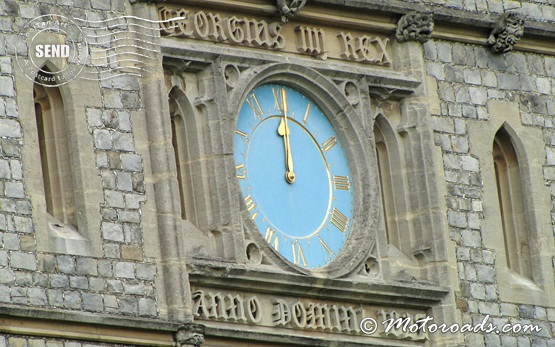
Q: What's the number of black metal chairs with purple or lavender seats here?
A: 0